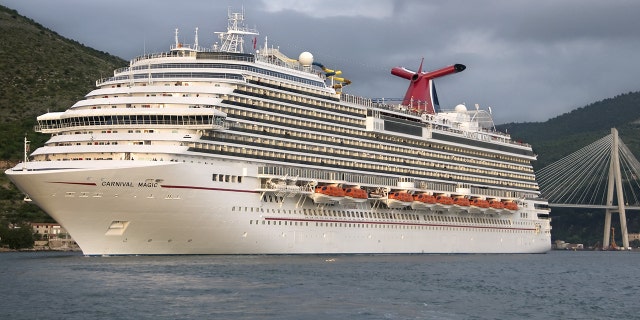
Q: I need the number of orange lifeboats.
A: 9